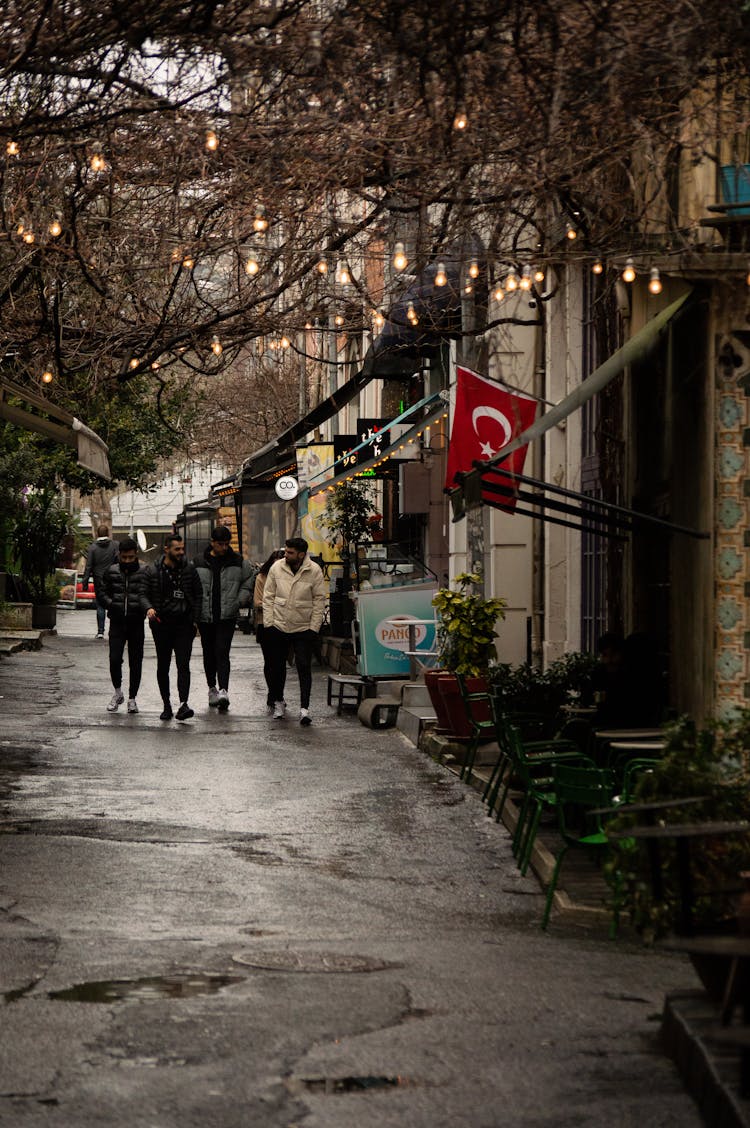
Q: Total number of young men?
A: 4